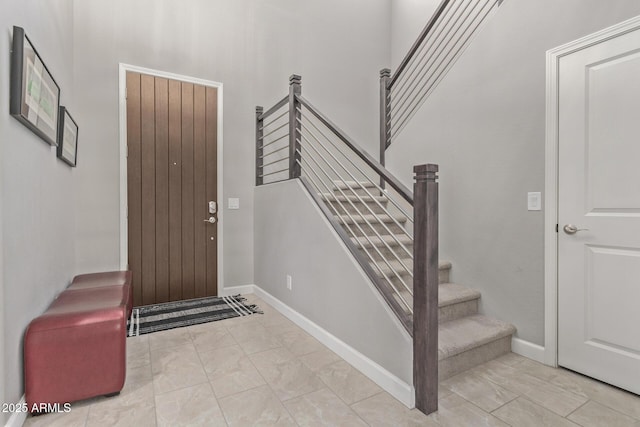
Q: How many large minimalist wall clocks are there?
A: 0